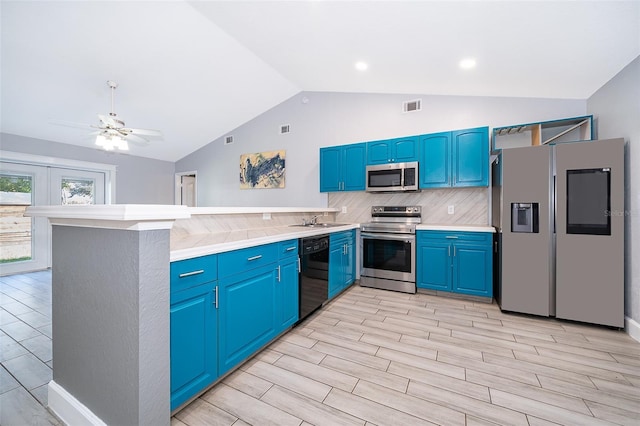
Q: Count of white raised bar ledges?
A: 1